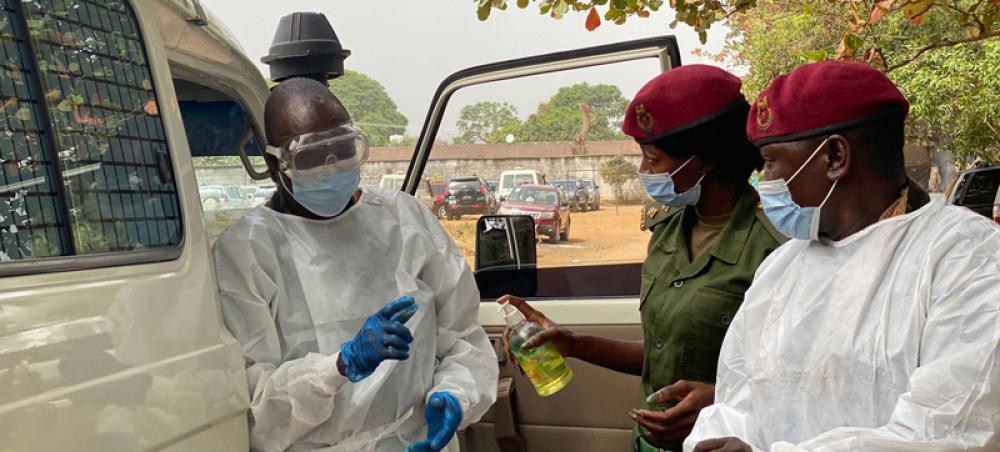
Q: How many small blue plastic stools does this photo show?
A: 0